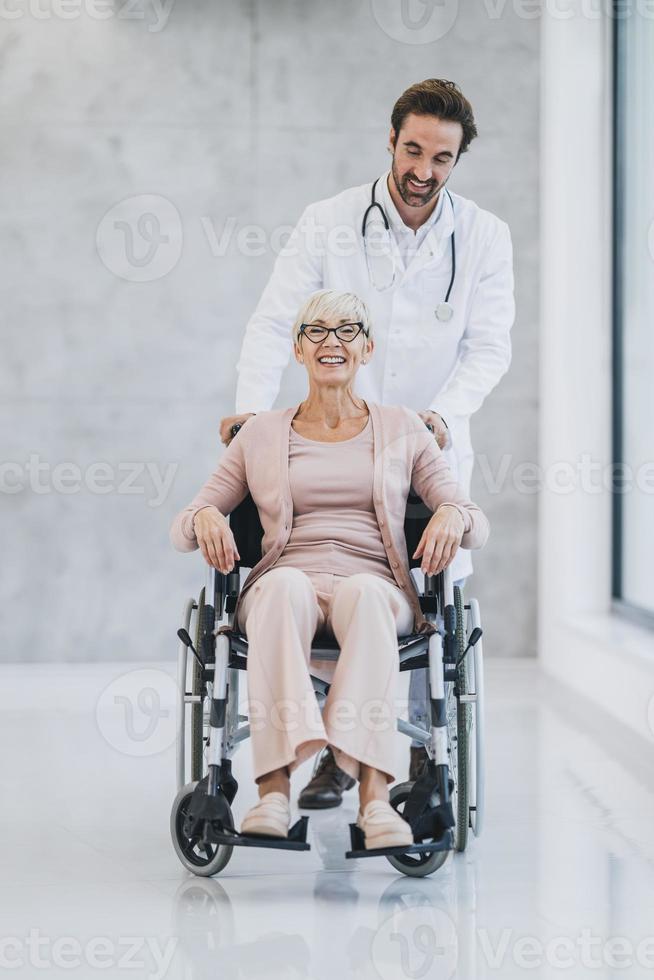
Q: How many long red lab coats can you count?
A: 0